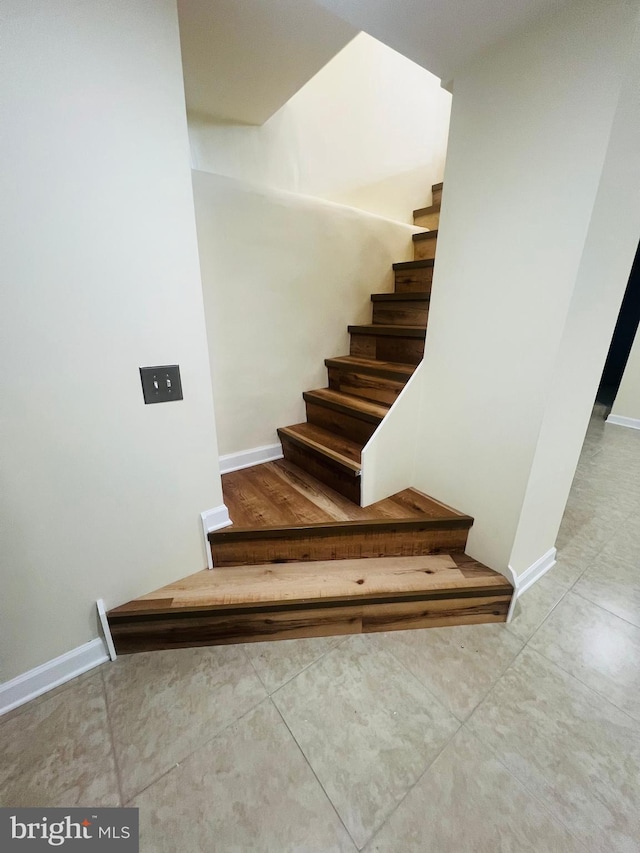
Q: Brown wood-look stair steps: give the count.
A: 11